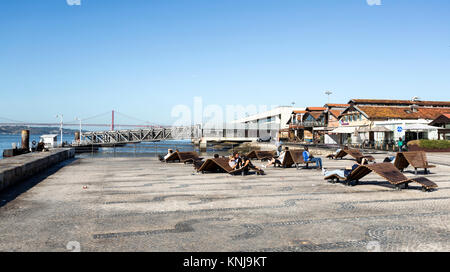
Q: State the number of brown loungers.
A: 7